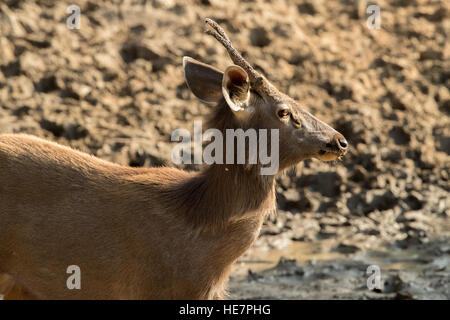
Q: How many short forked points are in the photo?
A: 2